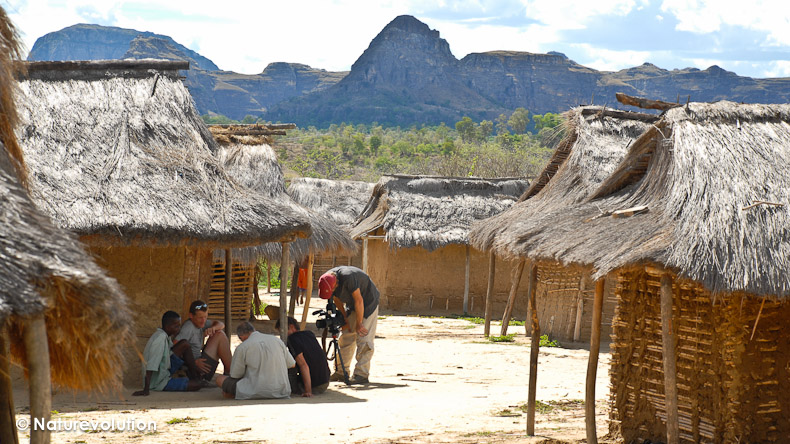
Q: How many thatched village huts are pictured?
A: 7